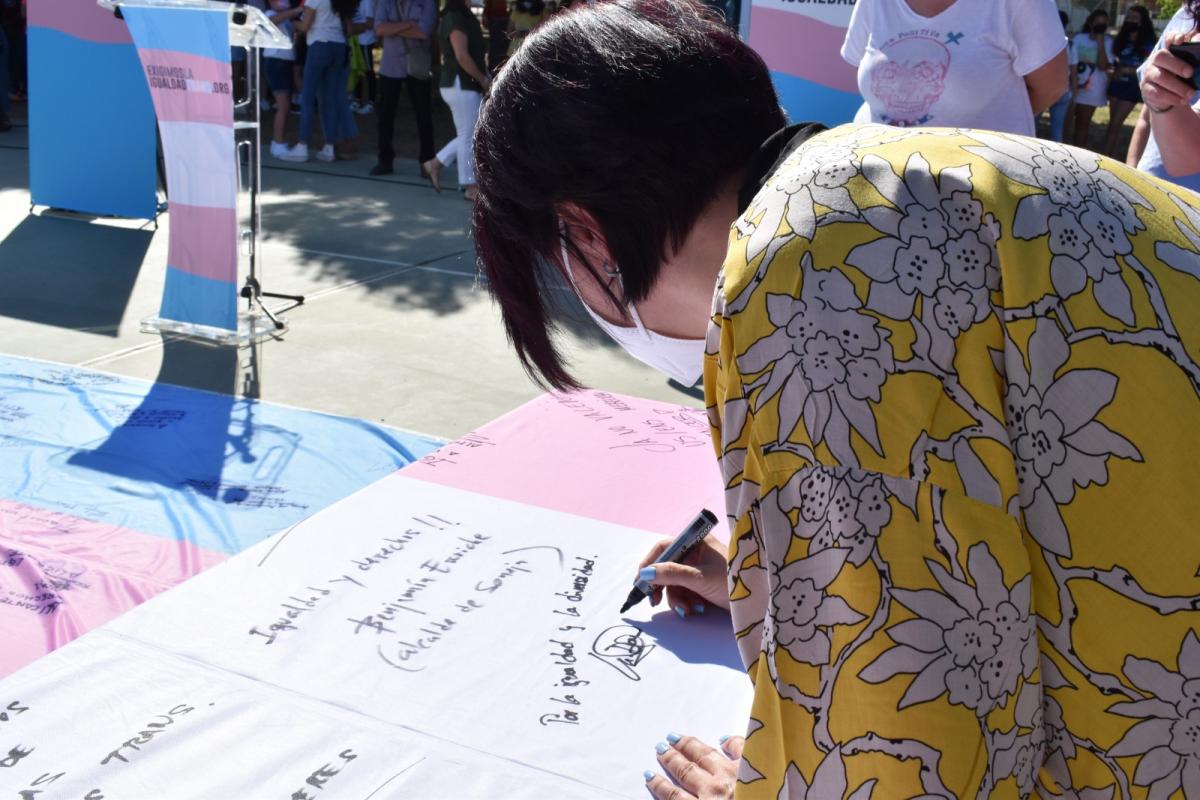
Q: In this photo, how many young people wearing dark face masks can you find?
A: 2